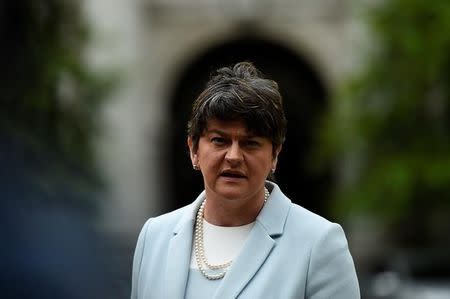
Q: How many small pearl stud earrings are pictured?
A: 2